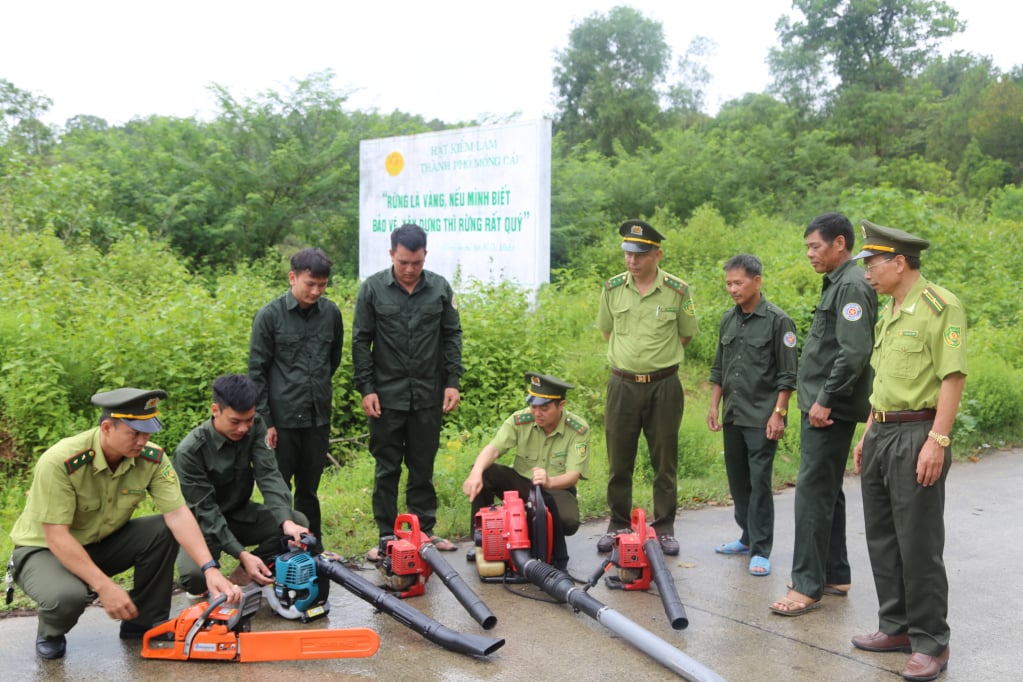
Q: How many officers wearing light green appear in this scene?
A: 4